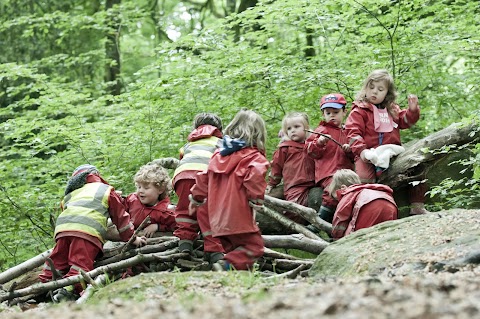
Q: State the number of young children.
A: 8